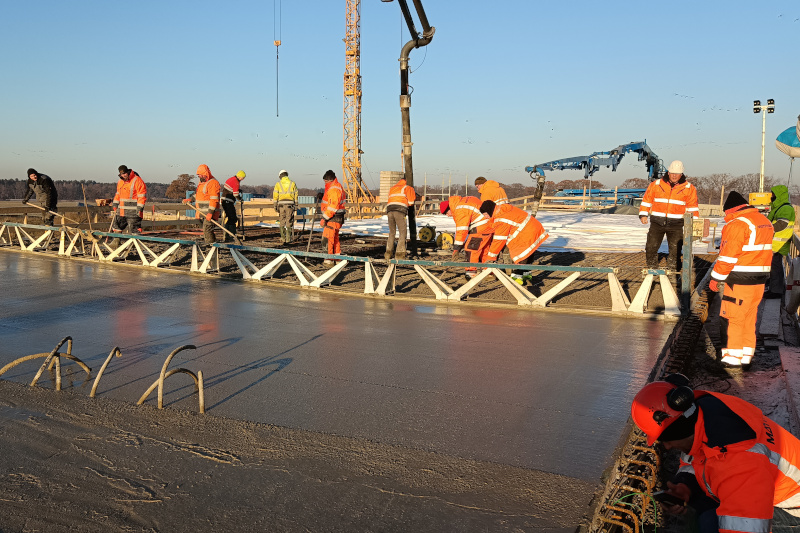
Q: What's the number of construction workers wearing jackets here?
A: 14